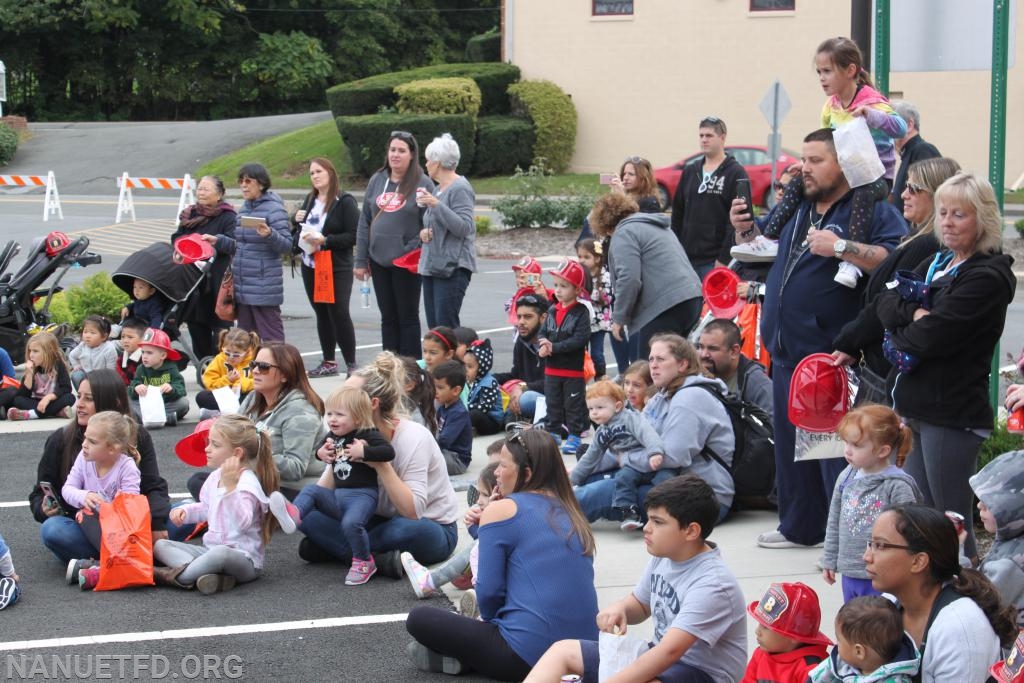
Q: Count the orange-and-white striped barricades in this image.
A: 2